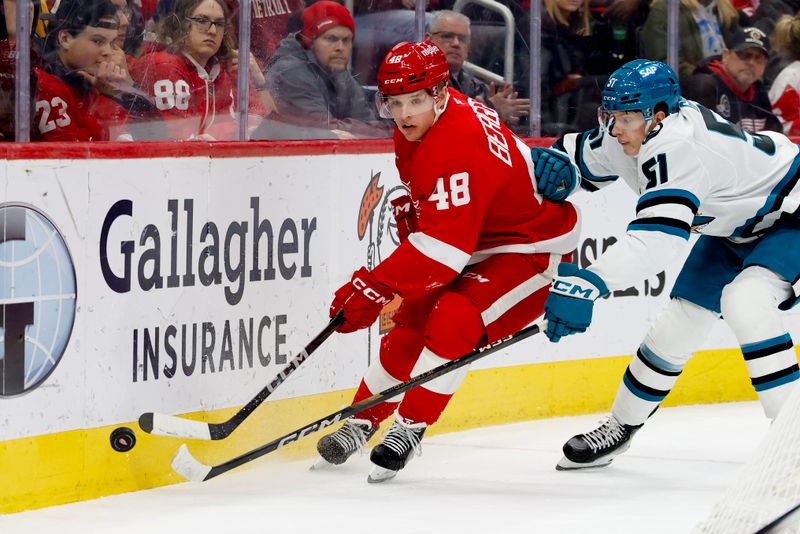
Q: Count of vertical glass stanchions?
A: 5